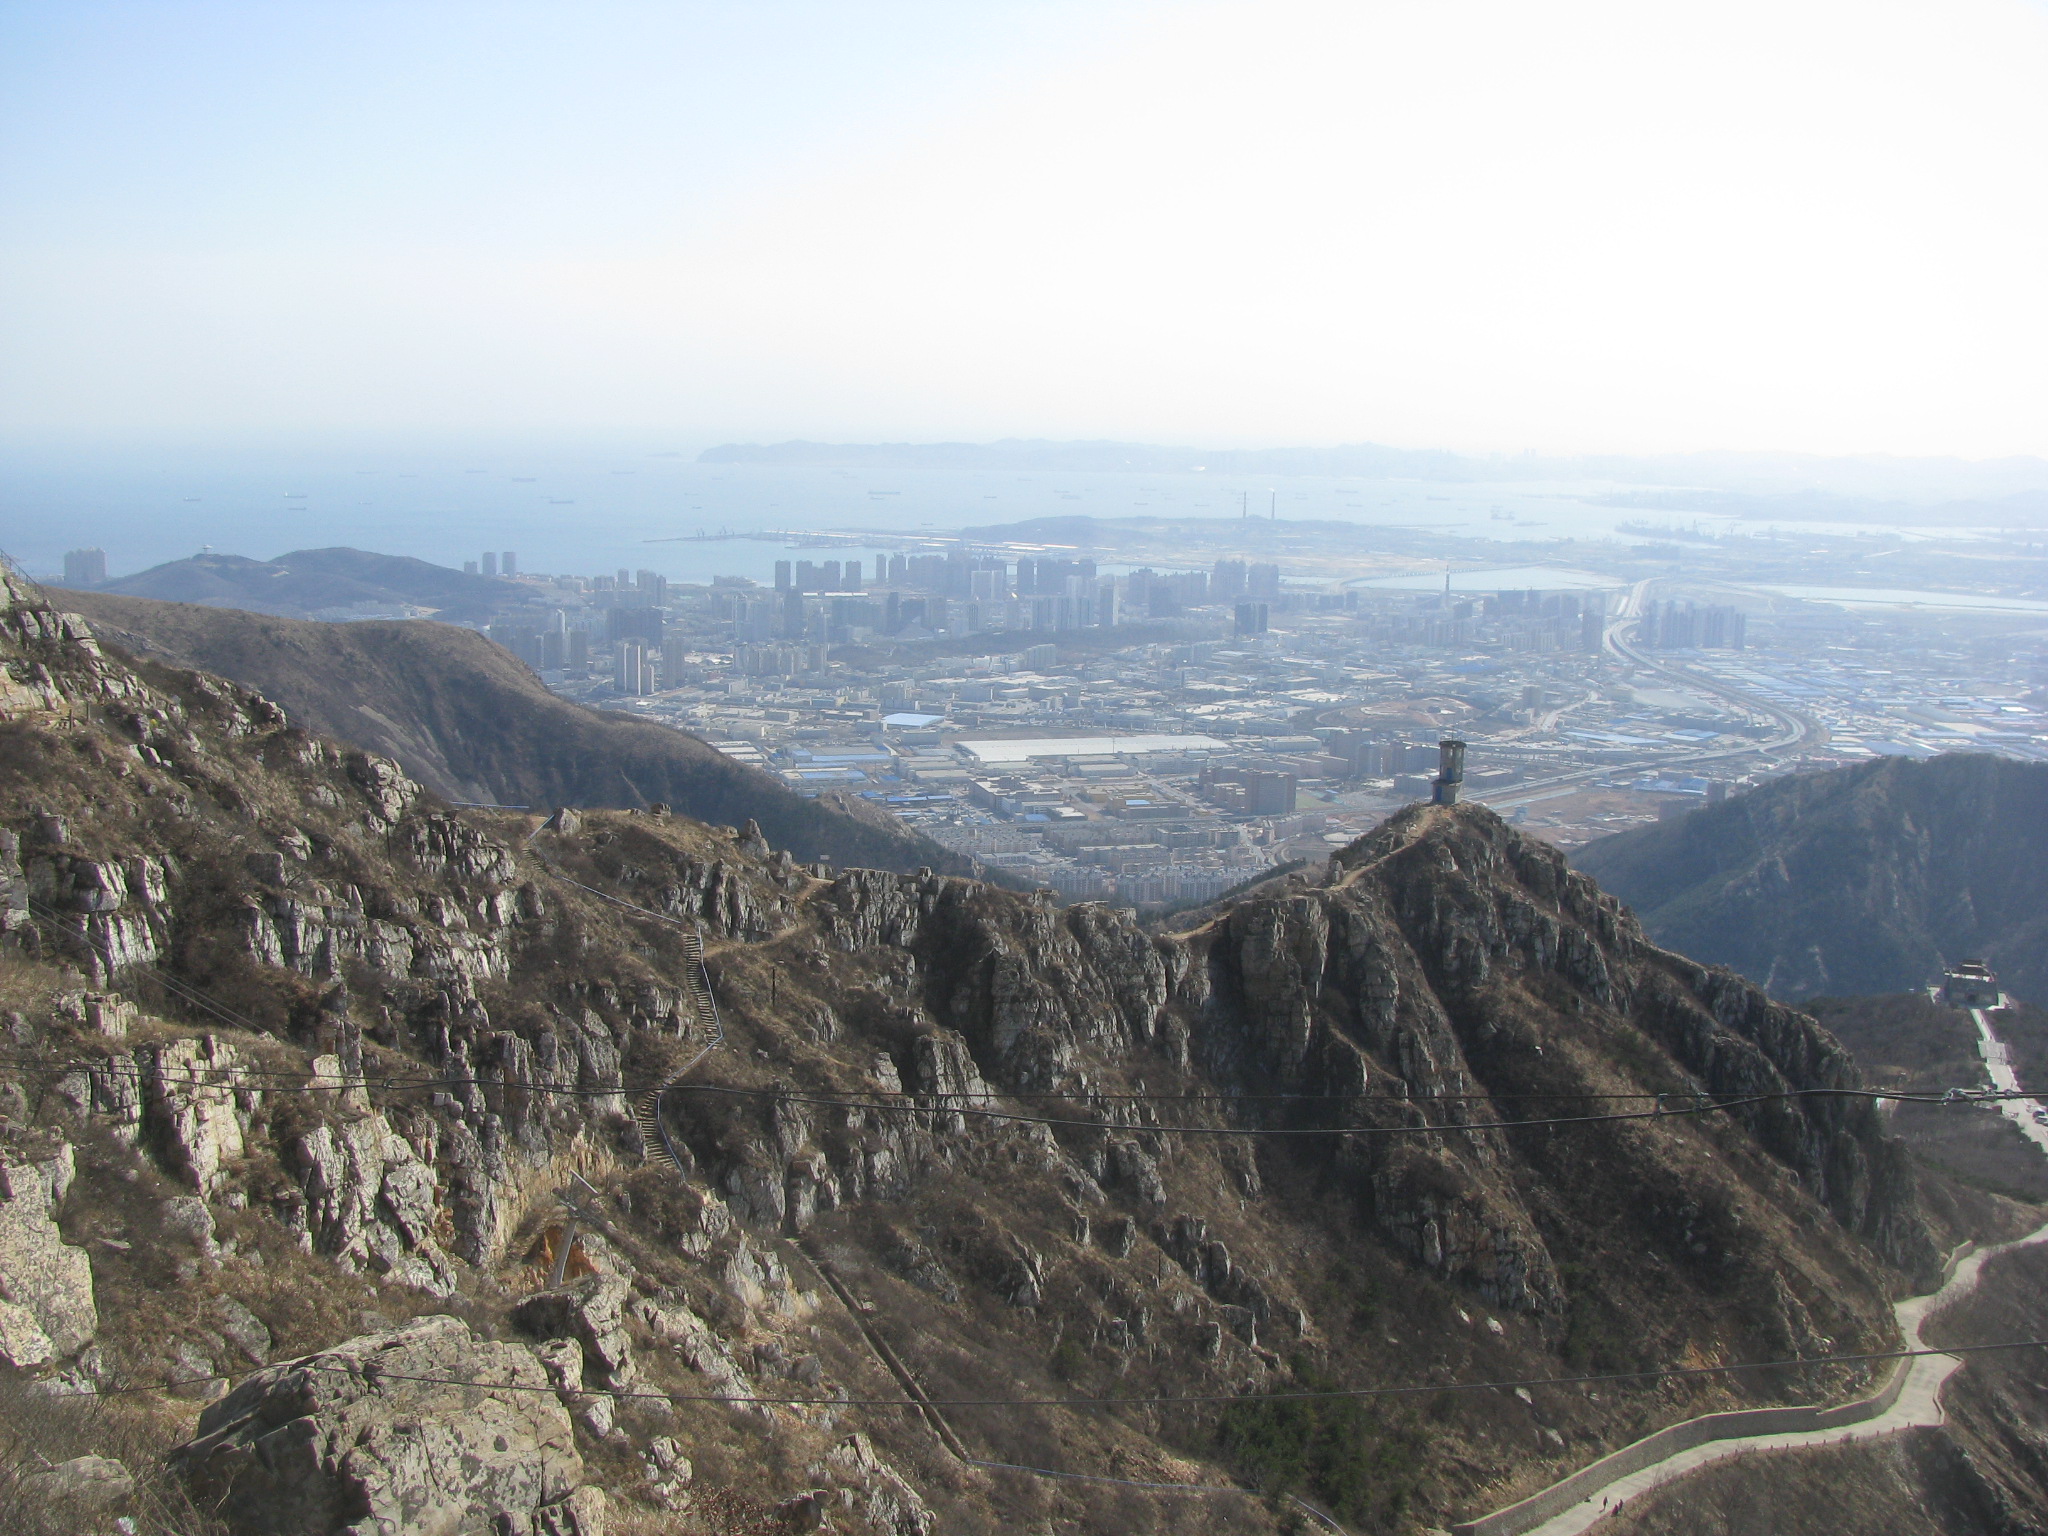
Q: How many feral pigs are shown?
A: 0